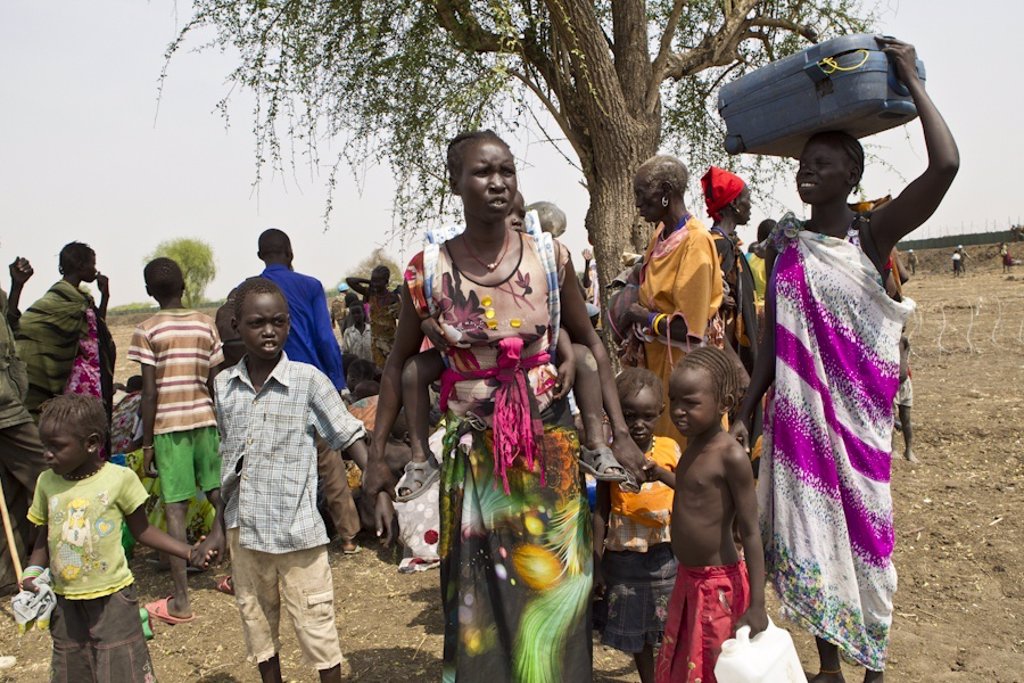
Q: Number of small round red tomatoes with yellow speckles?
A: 0